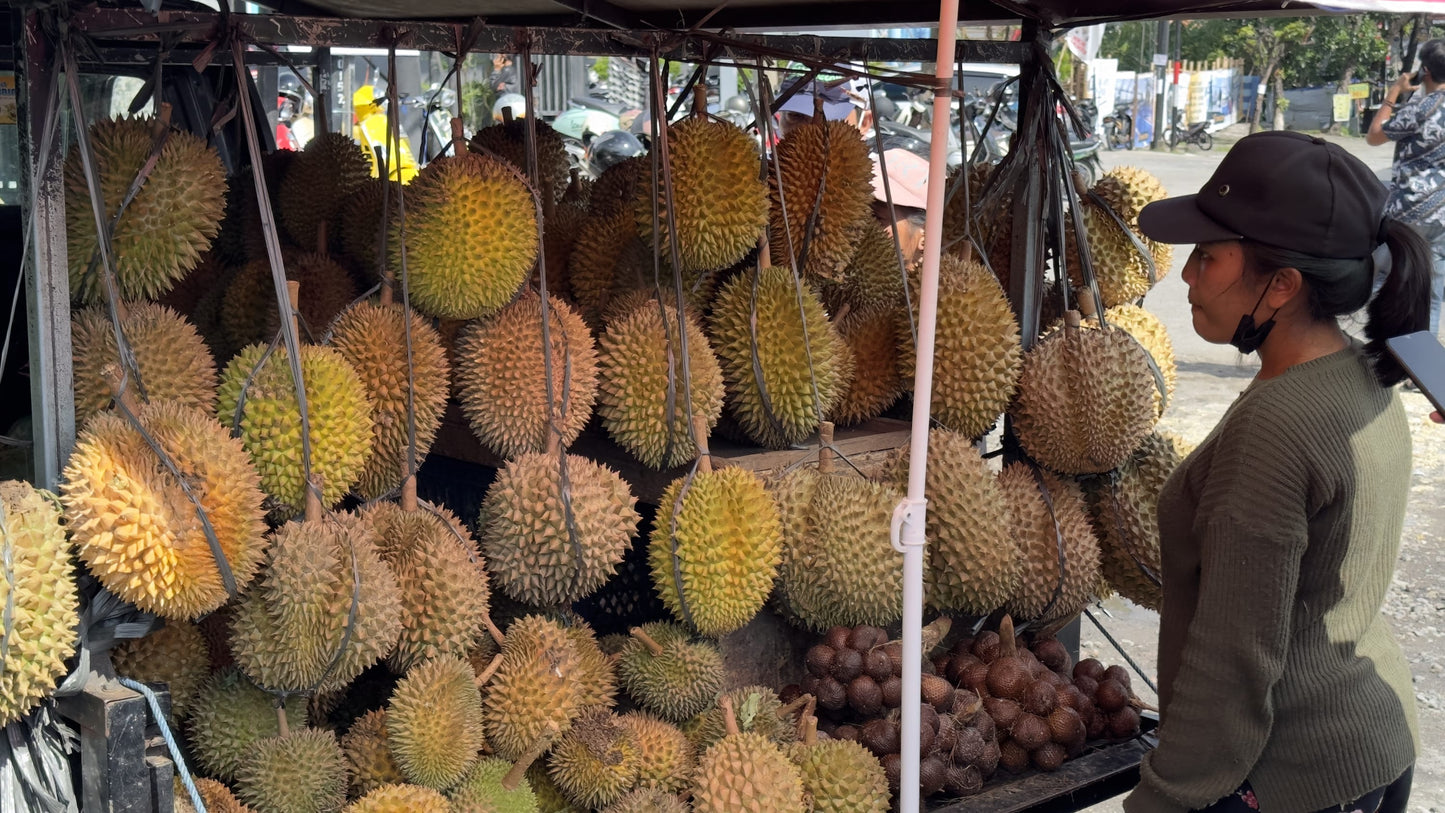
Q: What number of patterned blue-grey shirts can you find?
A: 1